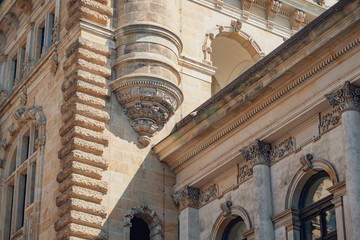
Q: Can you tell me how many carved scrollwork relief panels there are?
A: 4